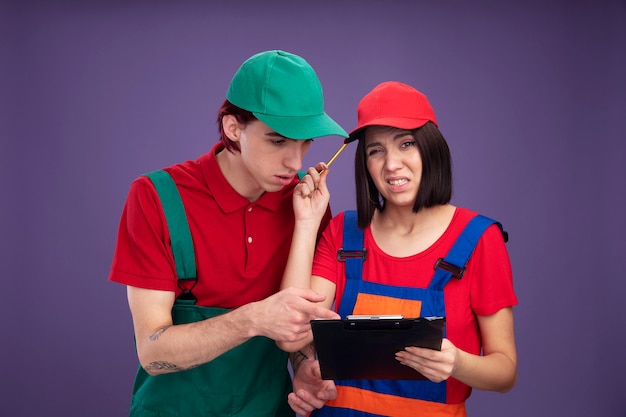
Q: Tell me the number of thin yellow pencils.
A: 1